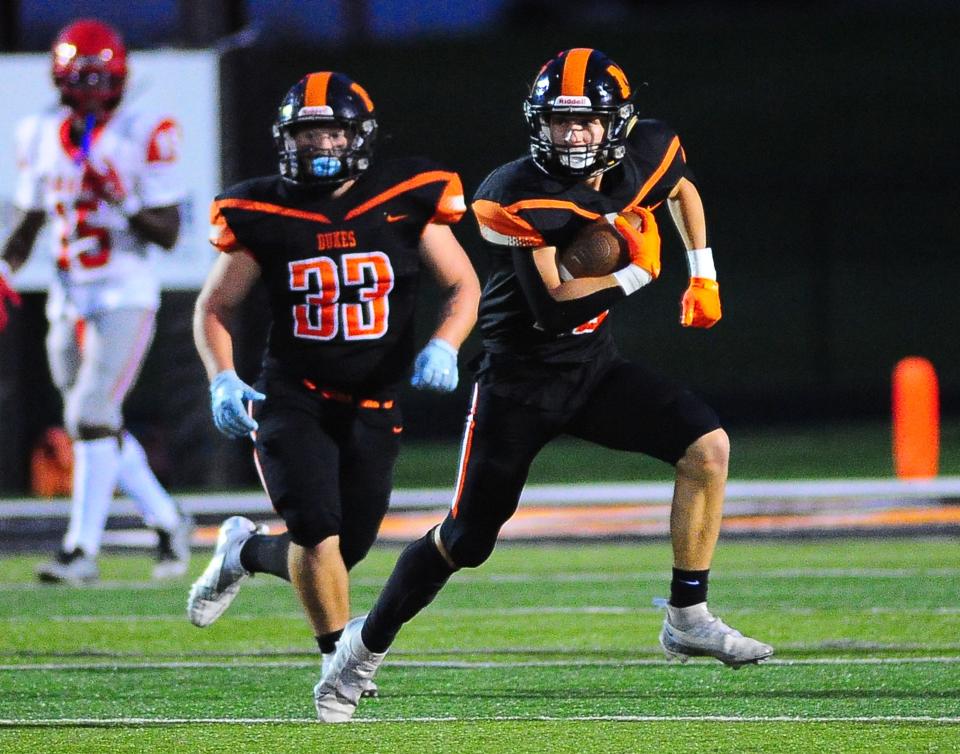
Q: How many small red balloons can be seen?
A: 0